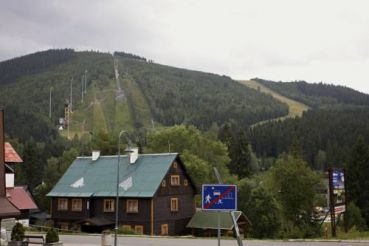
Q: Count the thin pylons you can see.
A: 5